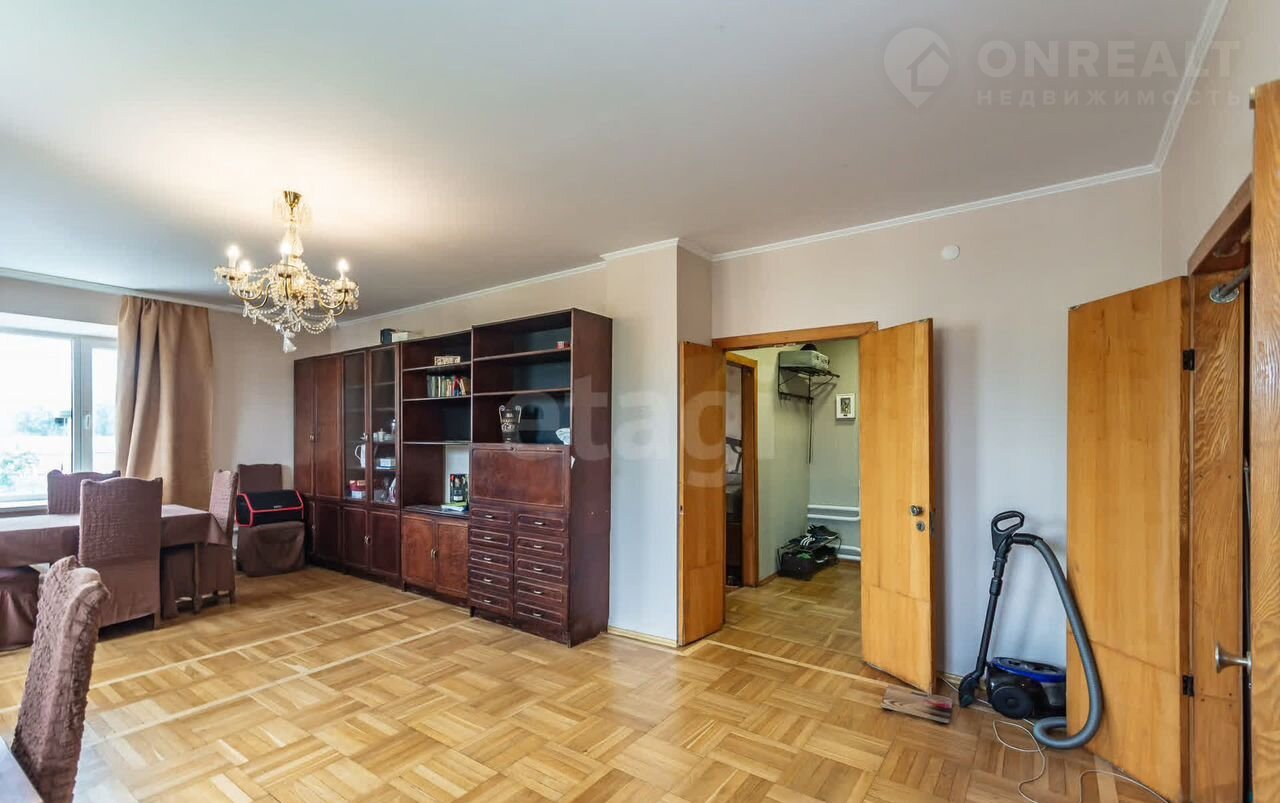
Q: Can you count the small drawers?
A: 10